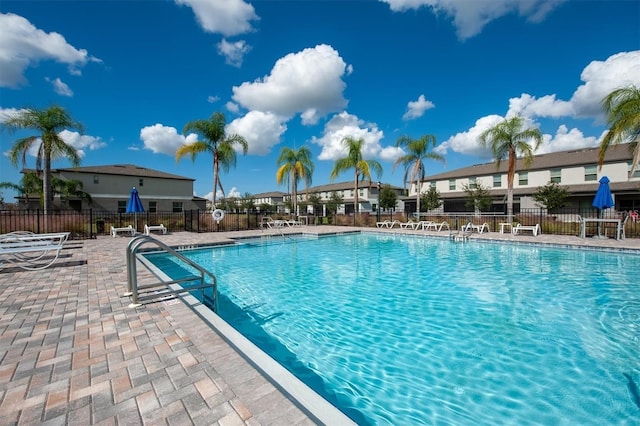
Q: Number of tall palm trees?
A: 7